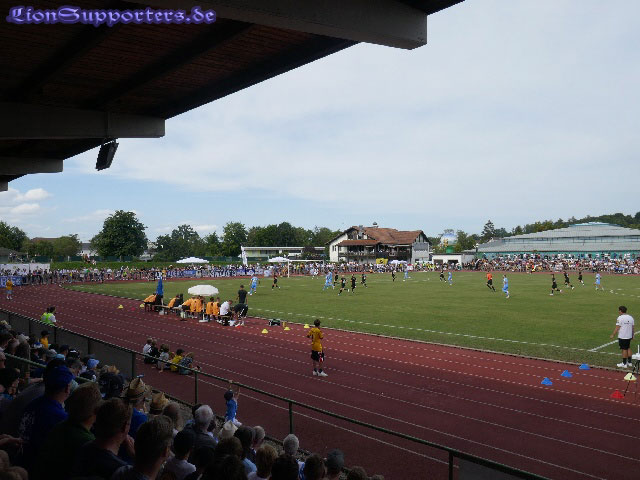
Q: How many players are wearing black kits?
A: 10